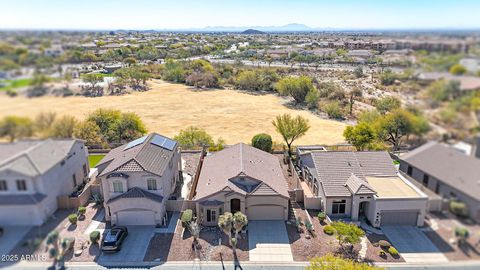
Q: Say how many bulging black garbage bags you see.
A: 0